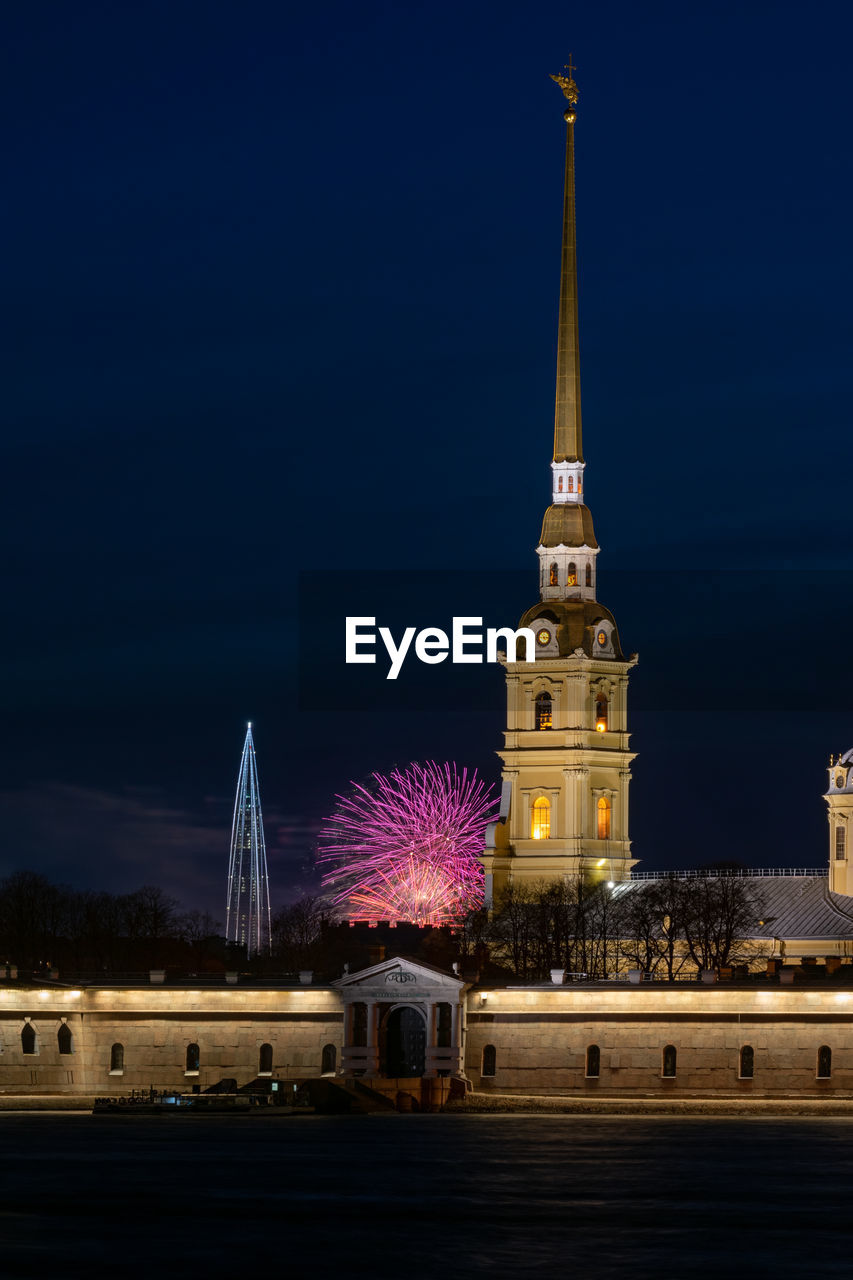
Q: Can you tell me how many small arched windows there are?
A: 11